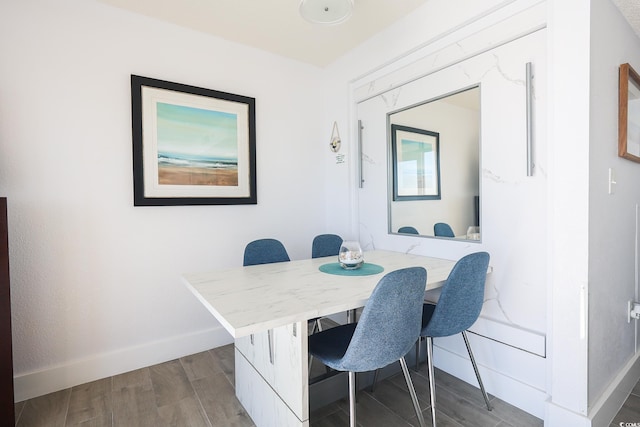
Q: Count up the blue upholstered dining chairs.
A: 4